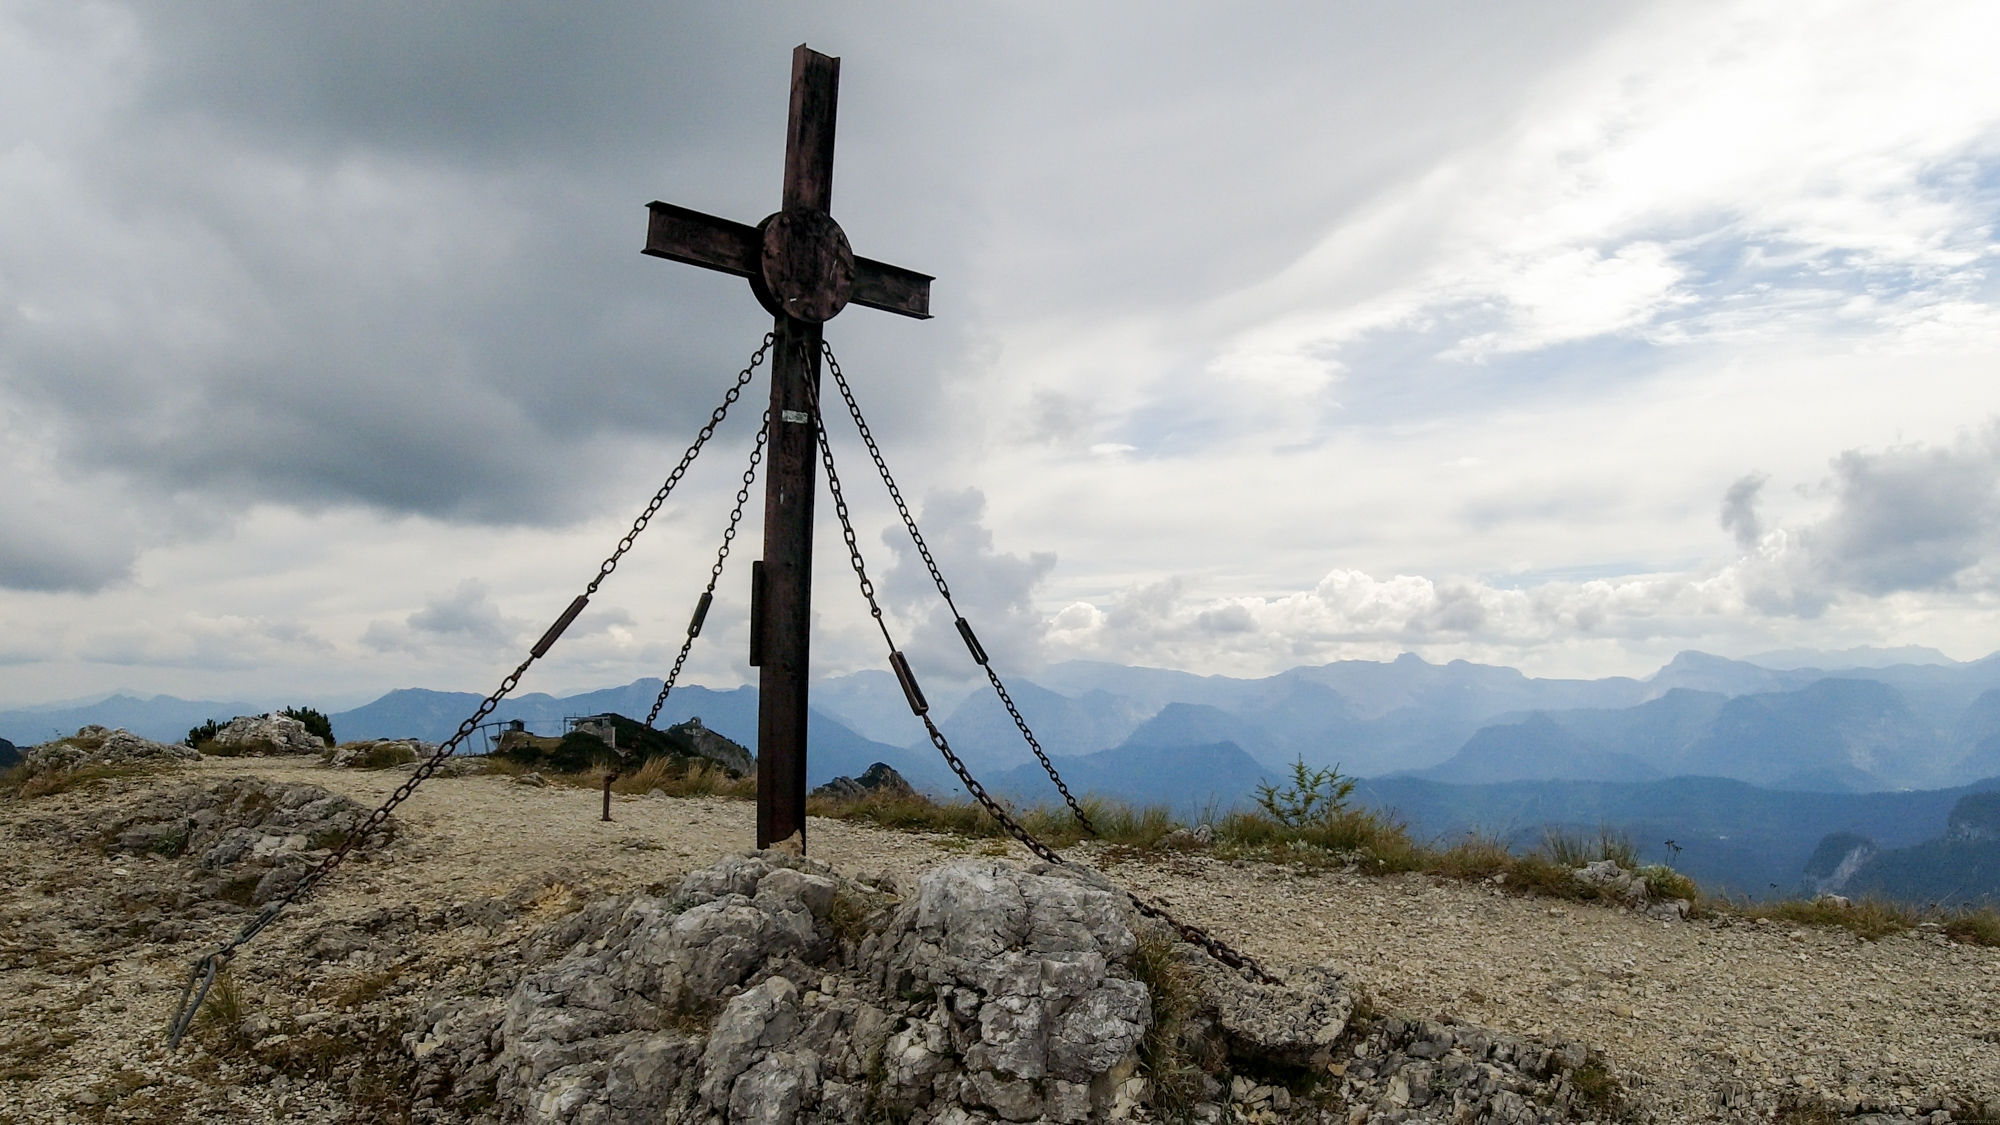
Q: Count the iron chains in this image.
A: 4